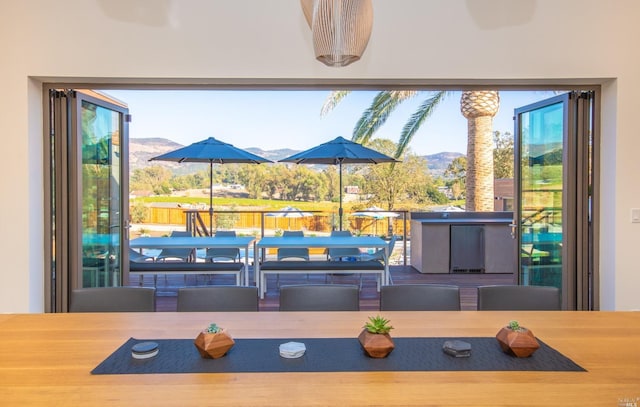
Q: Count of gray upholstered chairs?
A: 5